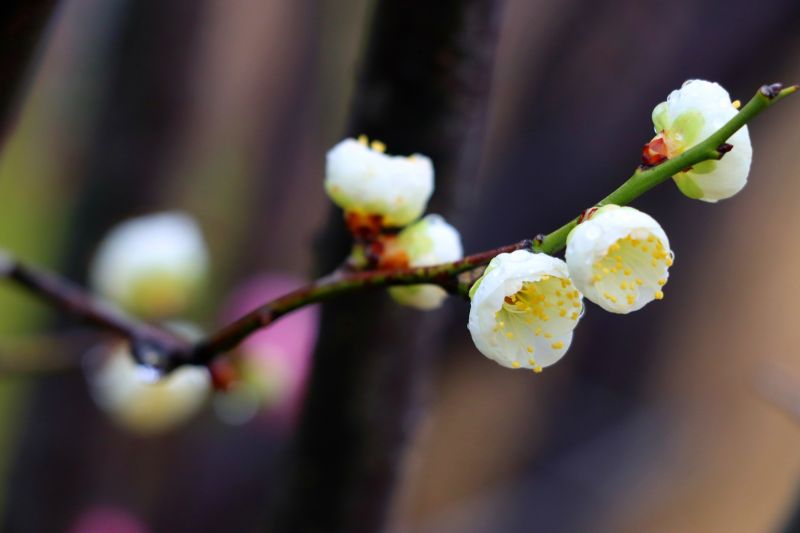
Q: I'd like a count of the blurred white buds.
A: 2